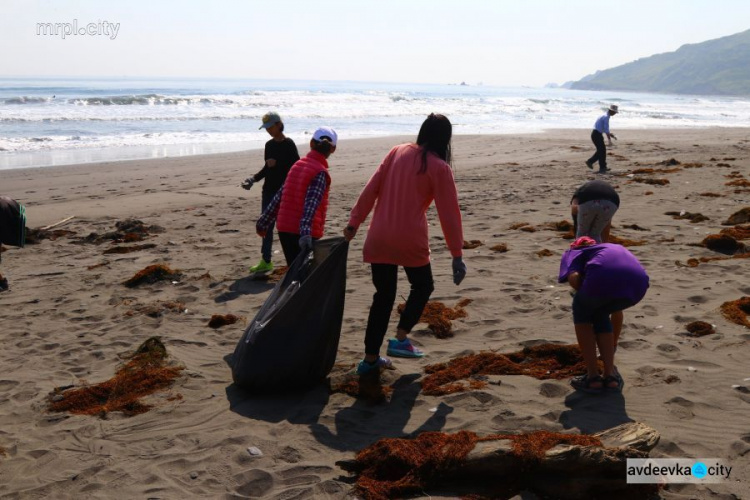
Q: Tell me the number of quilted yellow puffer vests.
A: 0